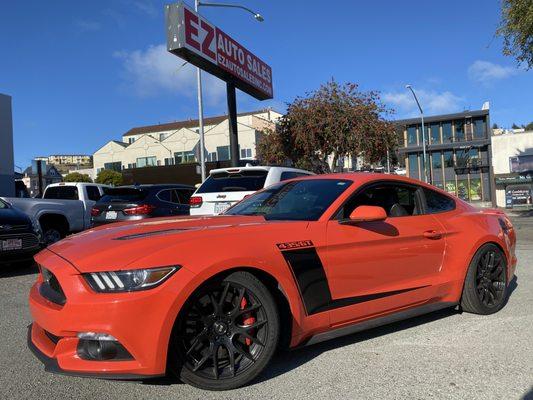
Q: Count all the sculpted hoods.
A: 1